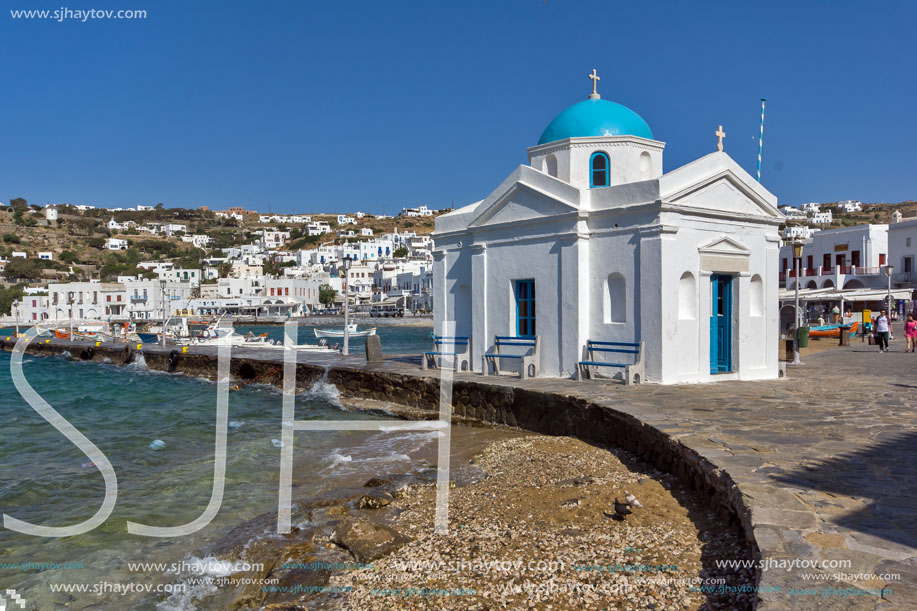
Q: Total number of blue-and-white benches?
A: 3